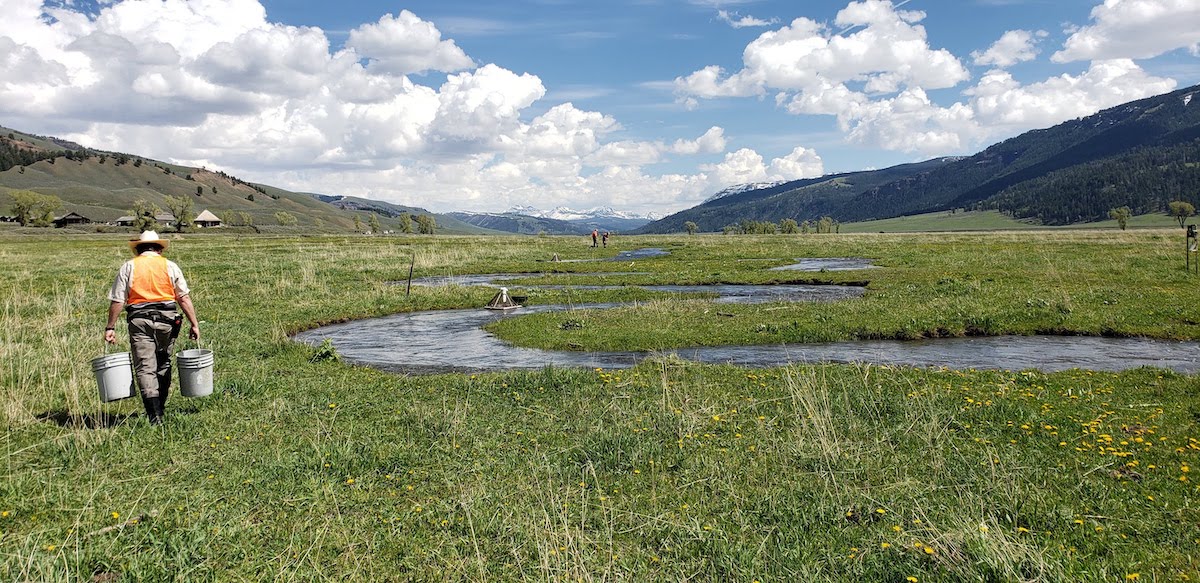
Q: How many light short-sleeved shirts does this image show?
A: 1